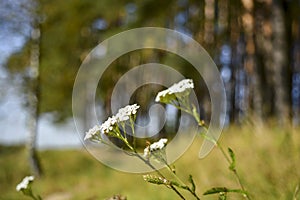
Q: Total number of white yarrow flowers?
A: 4